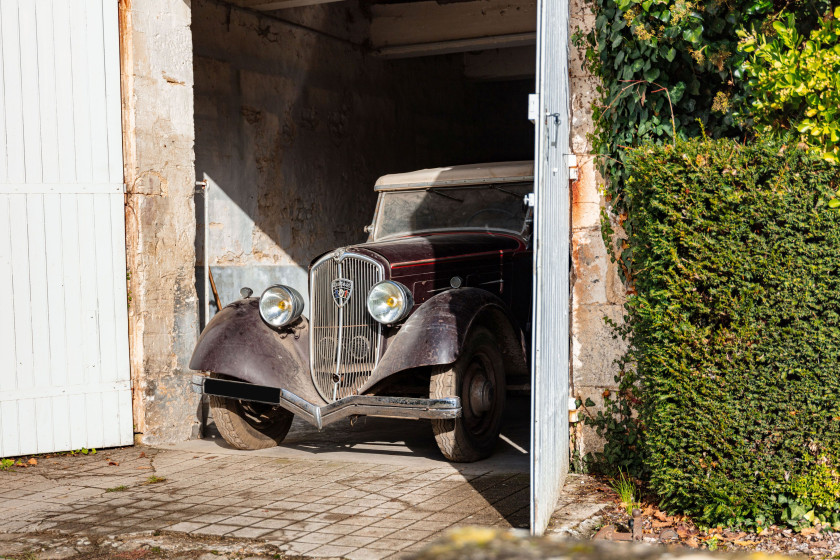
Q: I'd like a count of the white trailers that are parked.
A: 0